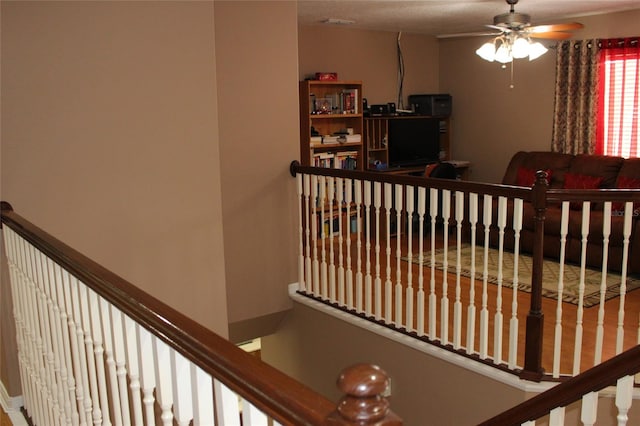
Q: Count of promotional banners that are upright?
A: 0